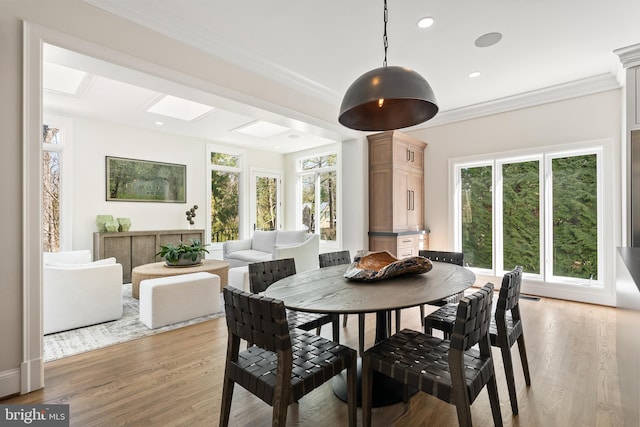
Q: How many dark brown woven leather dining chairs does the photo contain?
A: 6